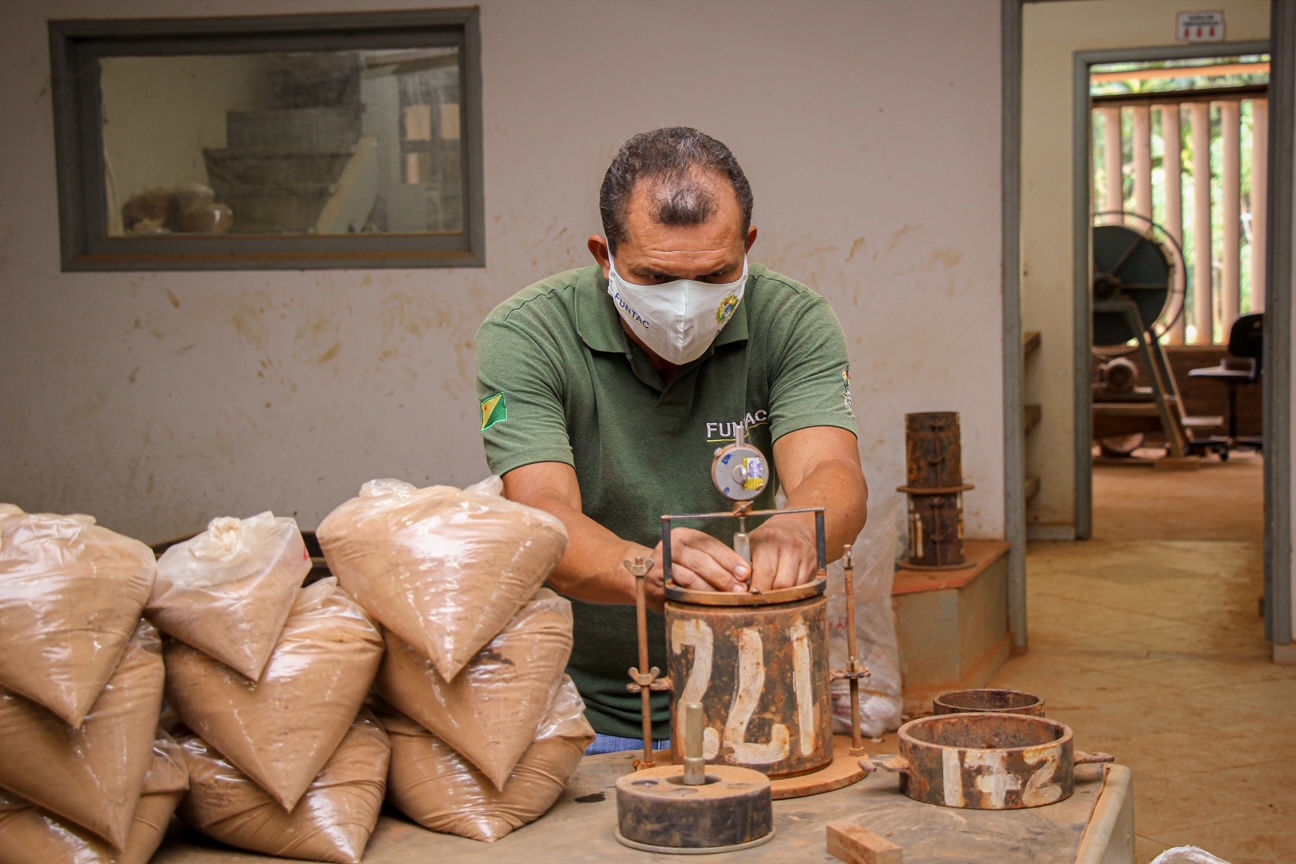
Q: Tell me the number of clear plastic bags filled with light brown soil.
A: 9